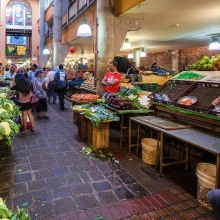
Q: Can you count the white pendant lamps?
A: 6